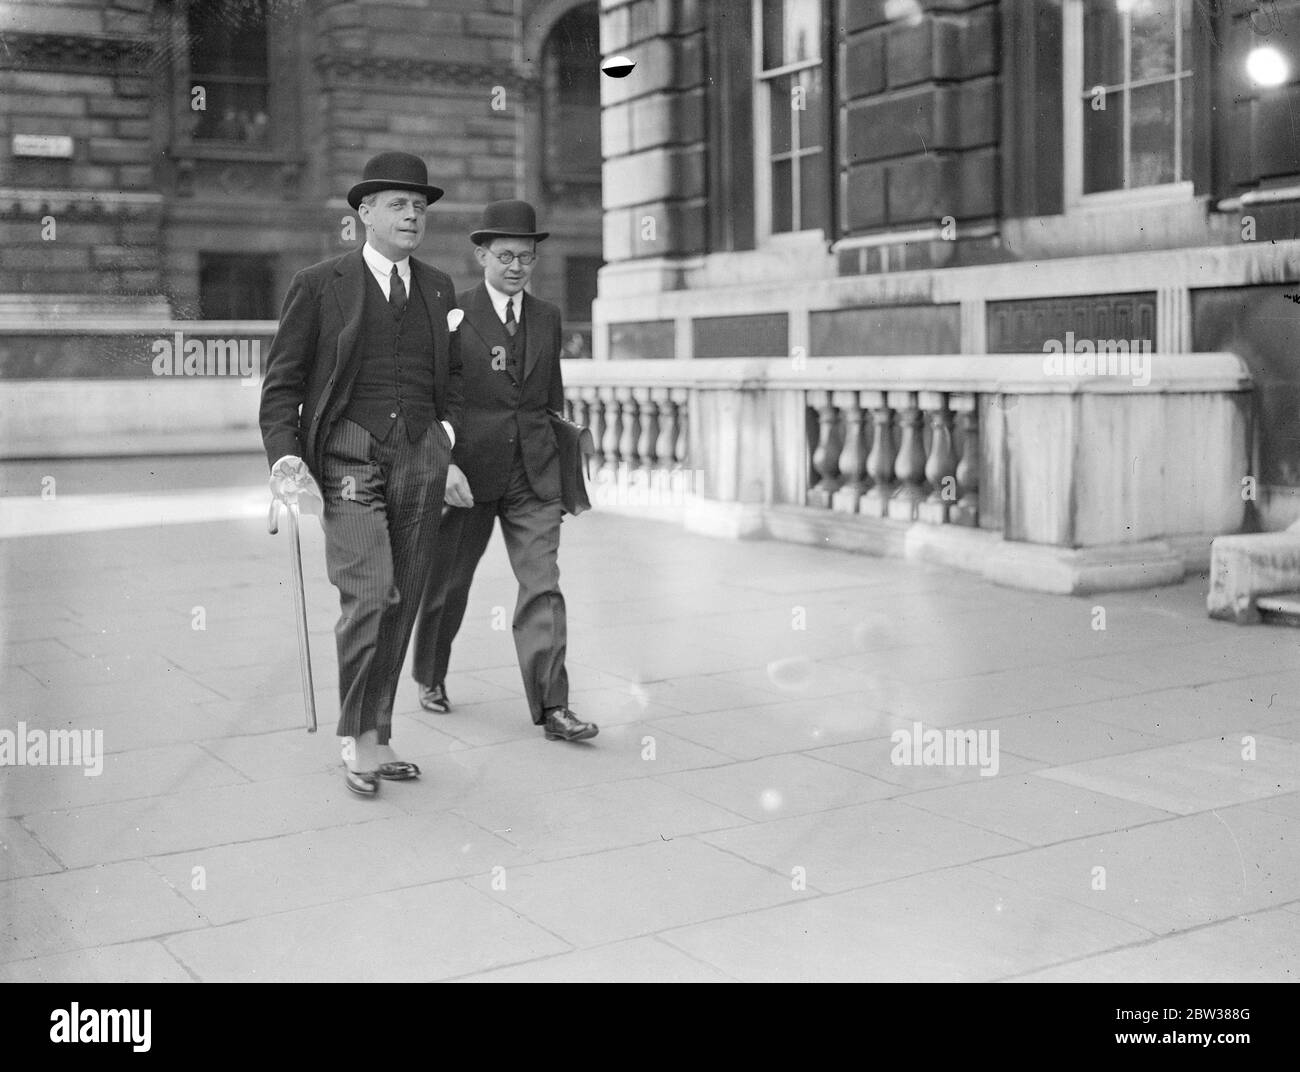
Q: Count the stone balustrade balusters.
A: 14